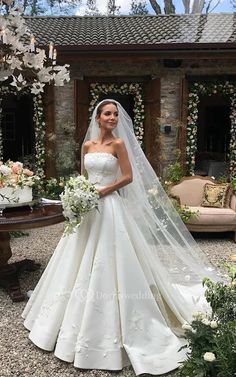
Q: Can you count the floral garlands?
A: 3